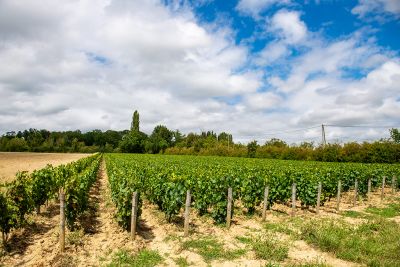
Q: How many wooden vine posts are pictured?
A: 12